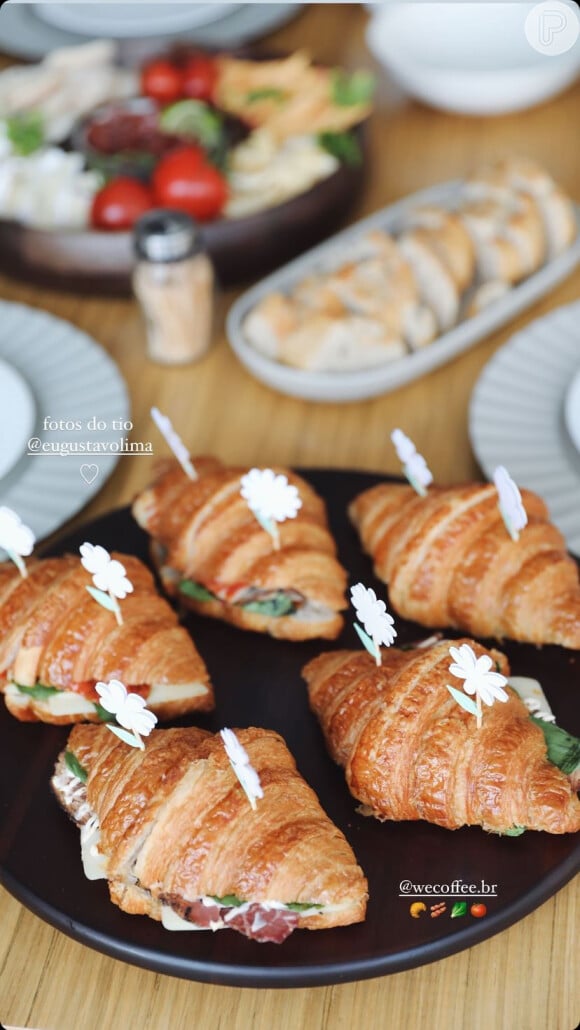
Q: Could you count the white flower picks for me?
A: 10